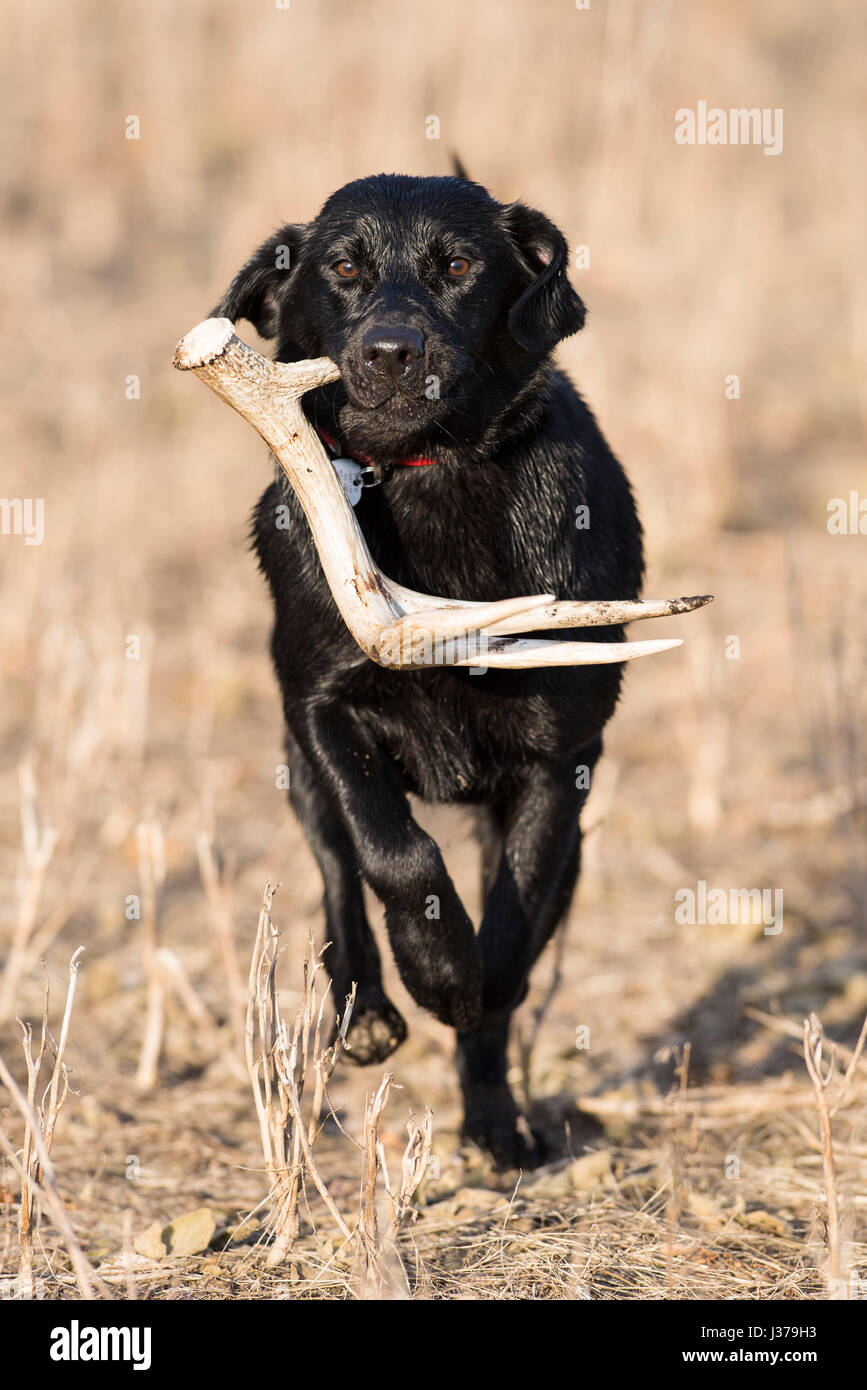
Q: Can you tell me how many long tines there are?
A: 3